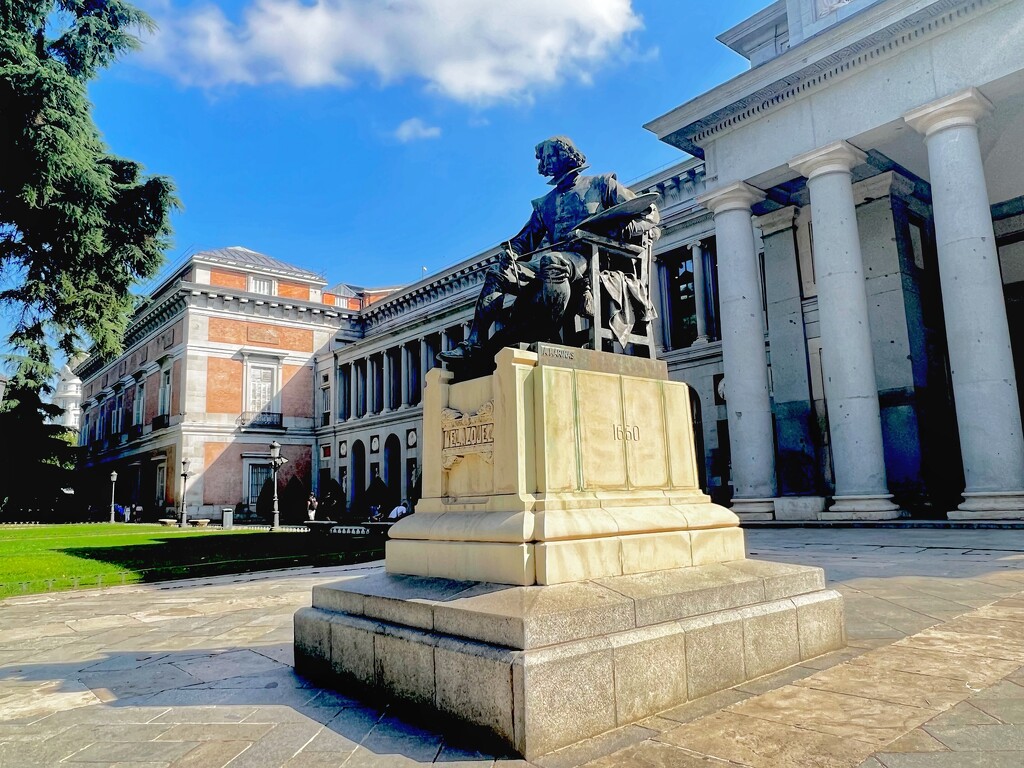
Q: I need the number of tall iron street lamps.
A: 3